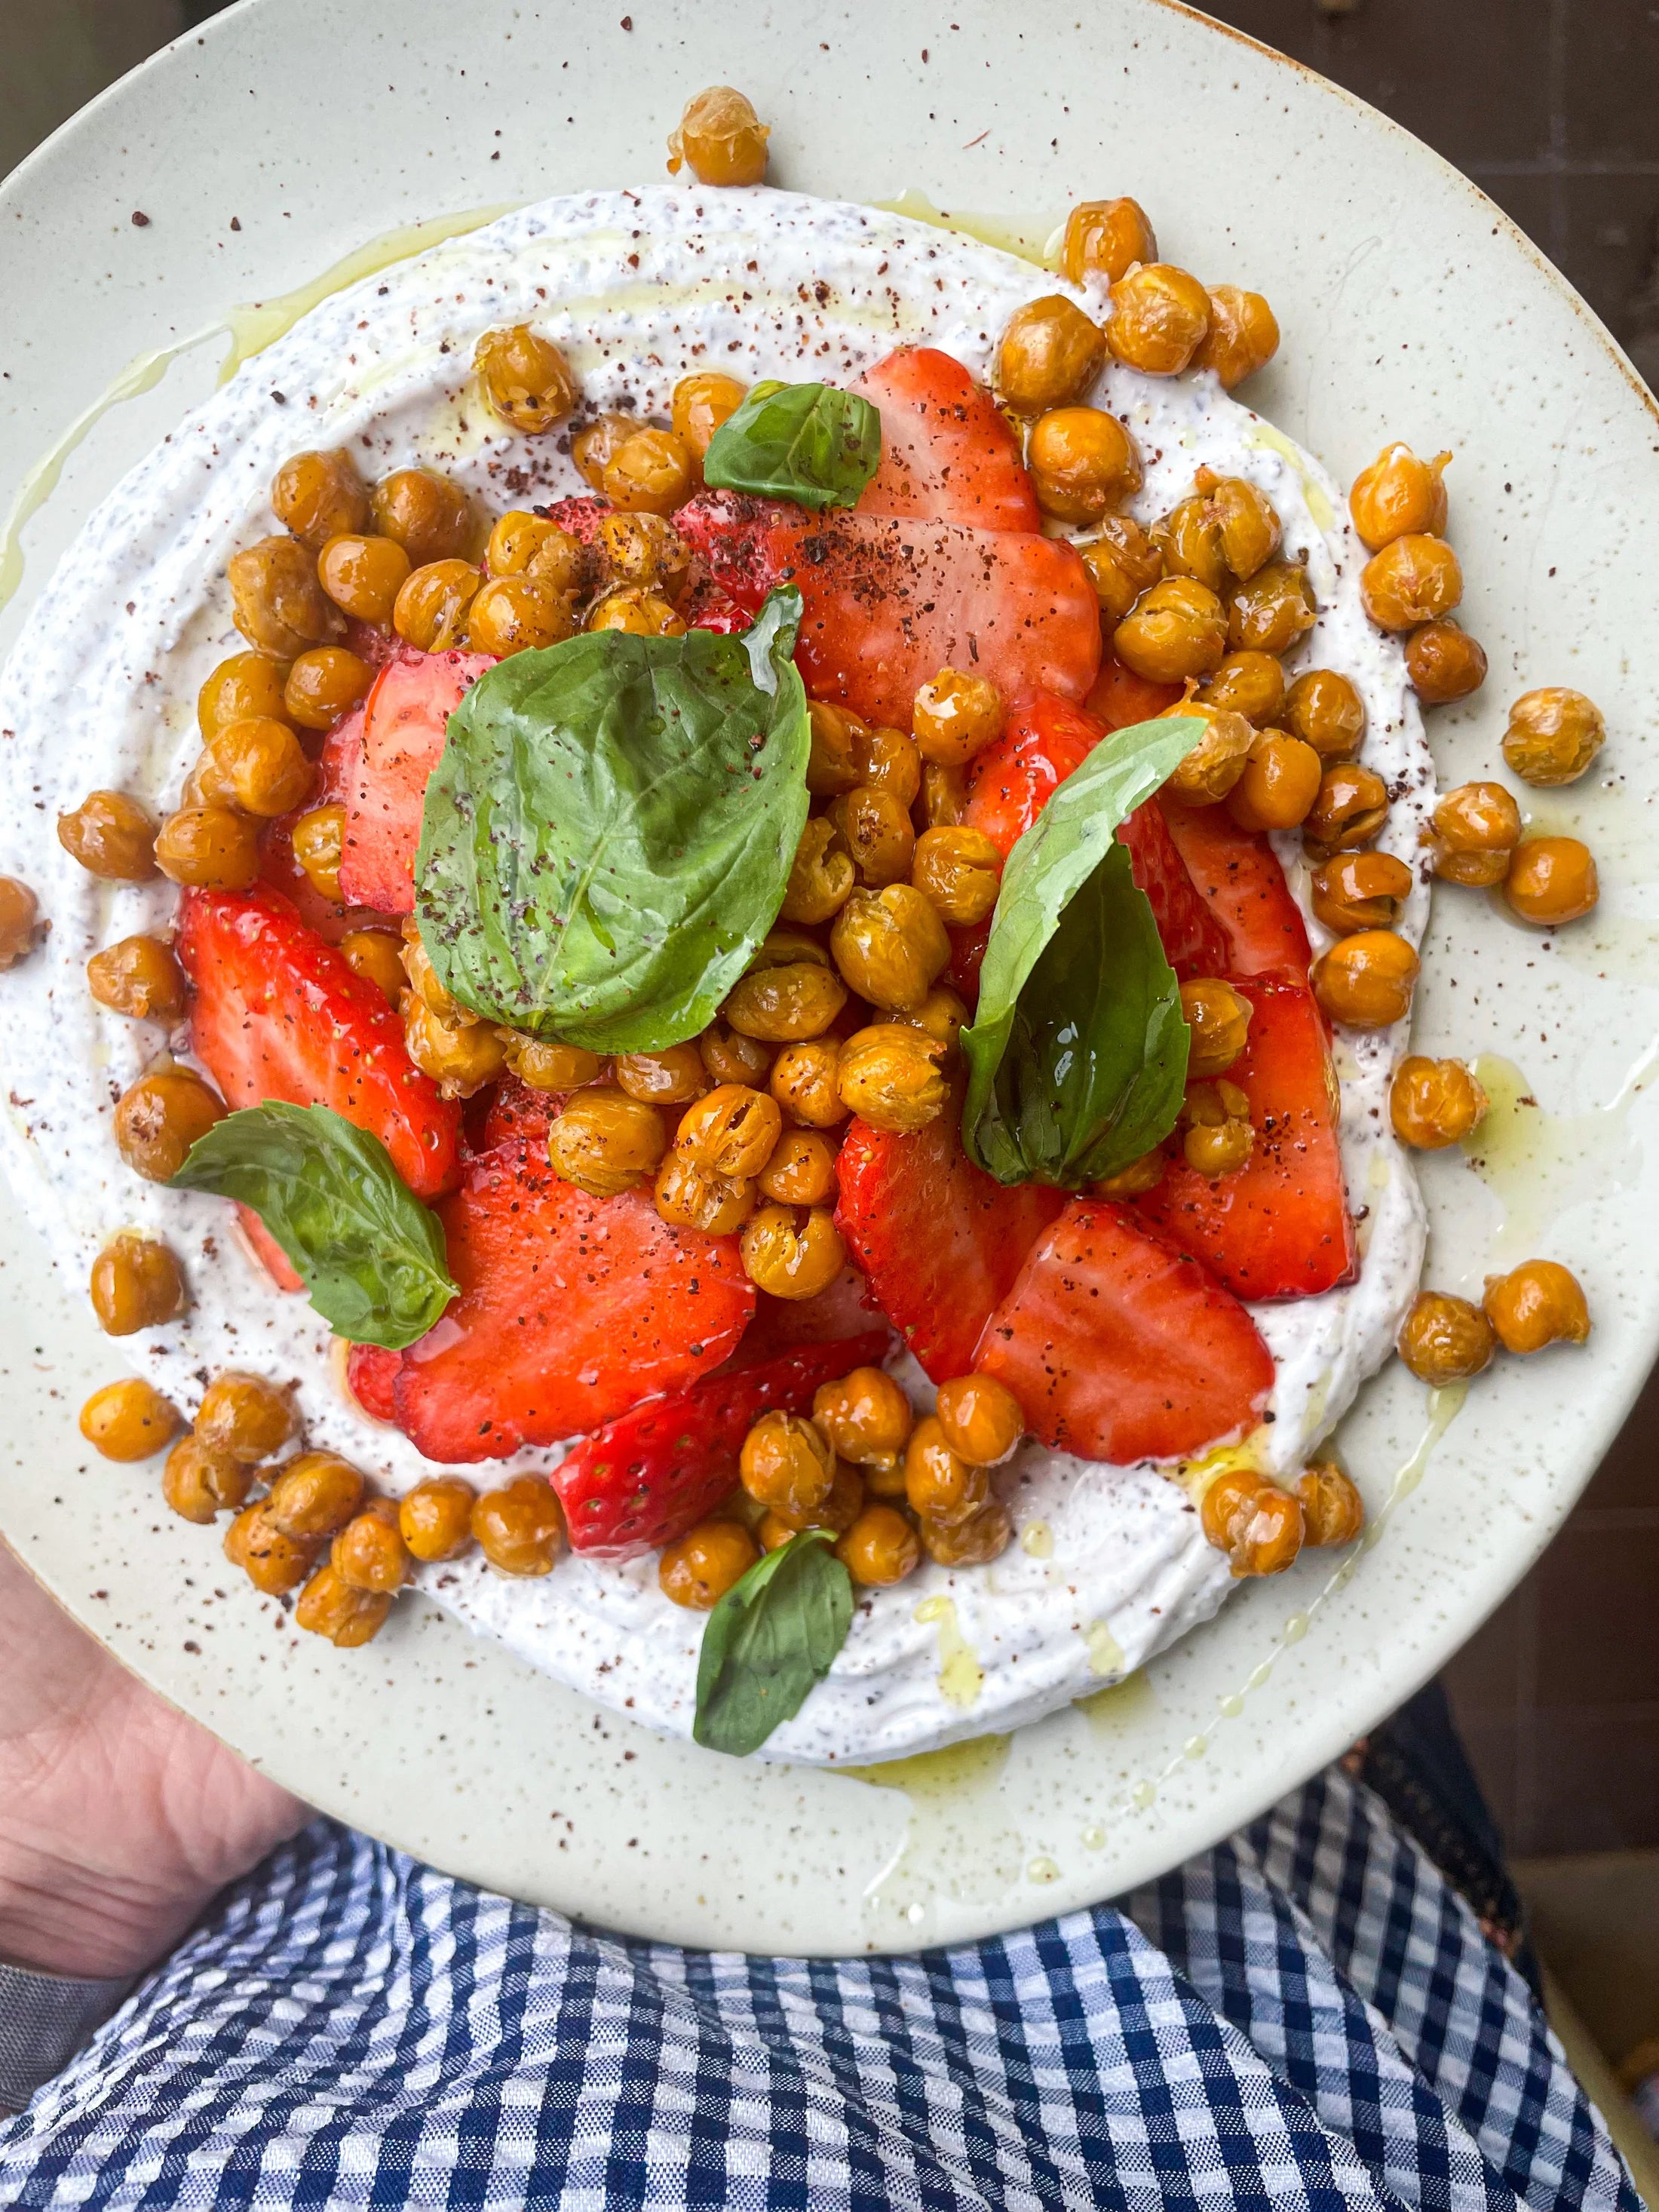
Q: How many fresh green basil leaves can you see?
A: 5